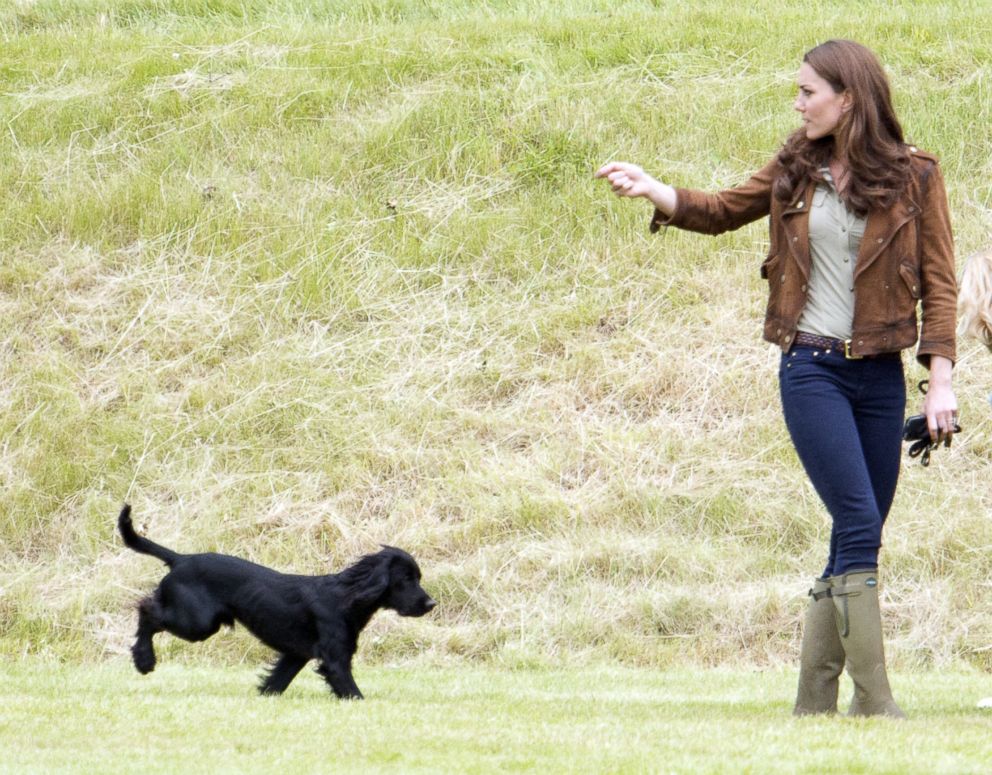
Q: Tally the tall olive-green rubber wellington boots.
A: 2